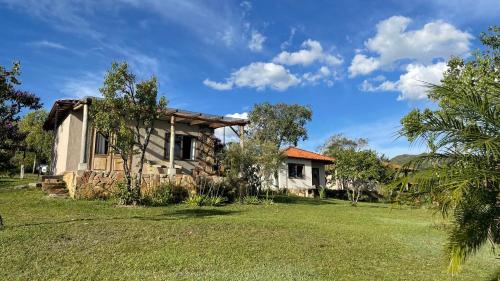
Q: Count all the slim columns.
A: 3